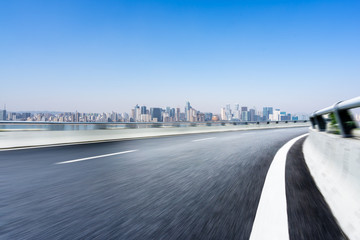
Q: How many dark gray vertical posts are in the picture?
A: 3